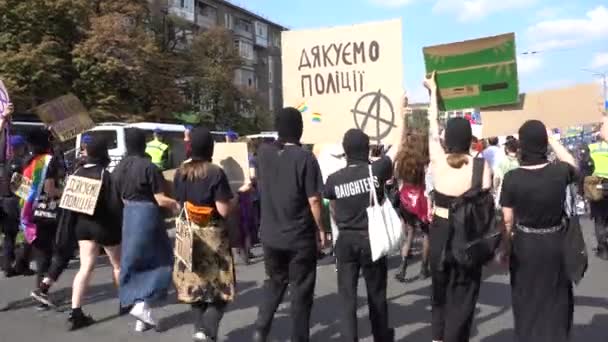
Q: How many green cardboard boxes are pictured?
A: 1